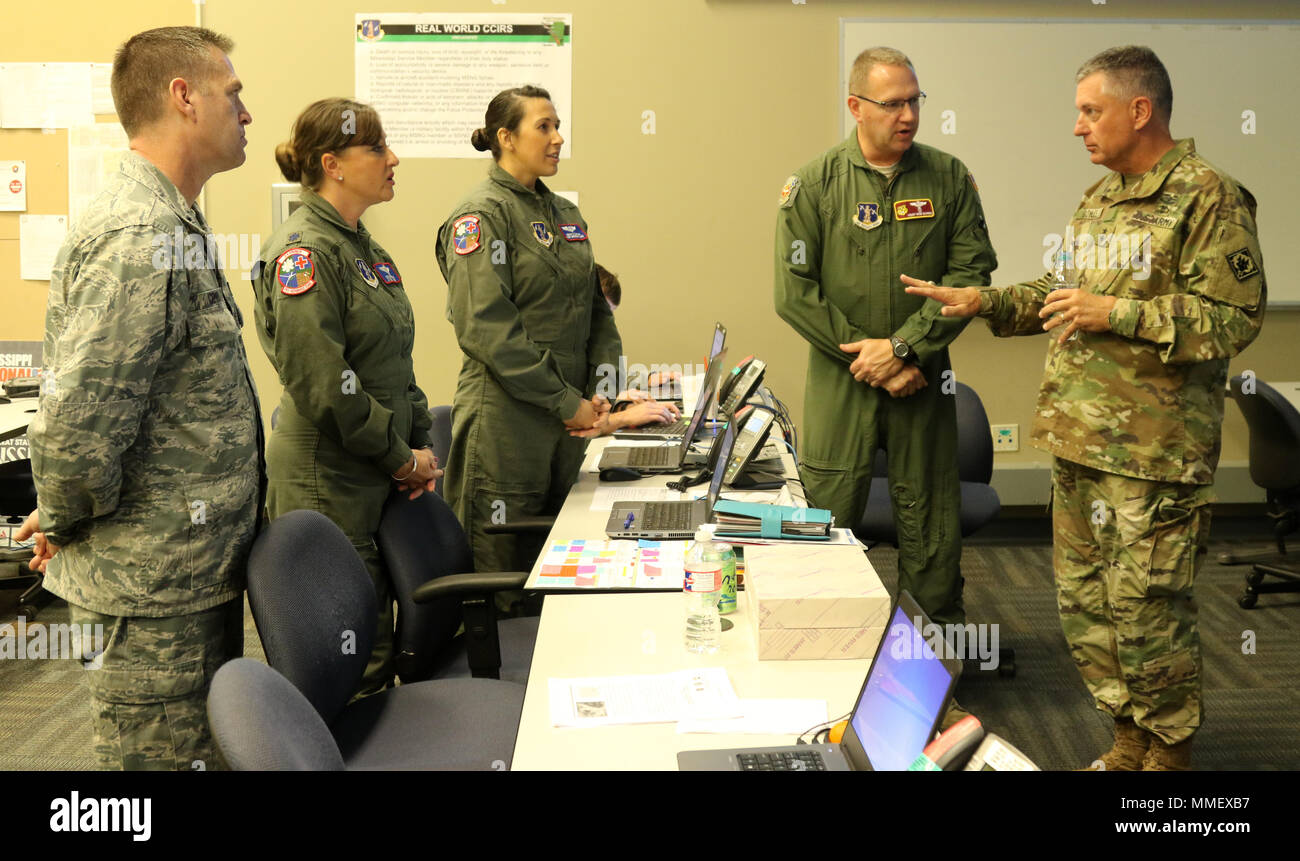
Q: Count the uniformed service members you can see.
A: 5